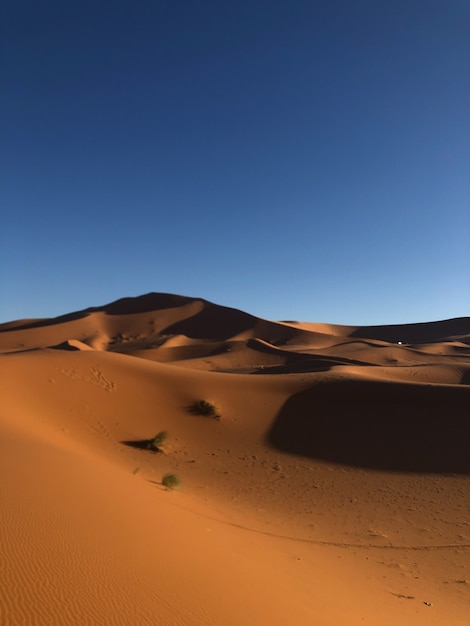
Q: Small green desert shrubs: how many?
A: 3